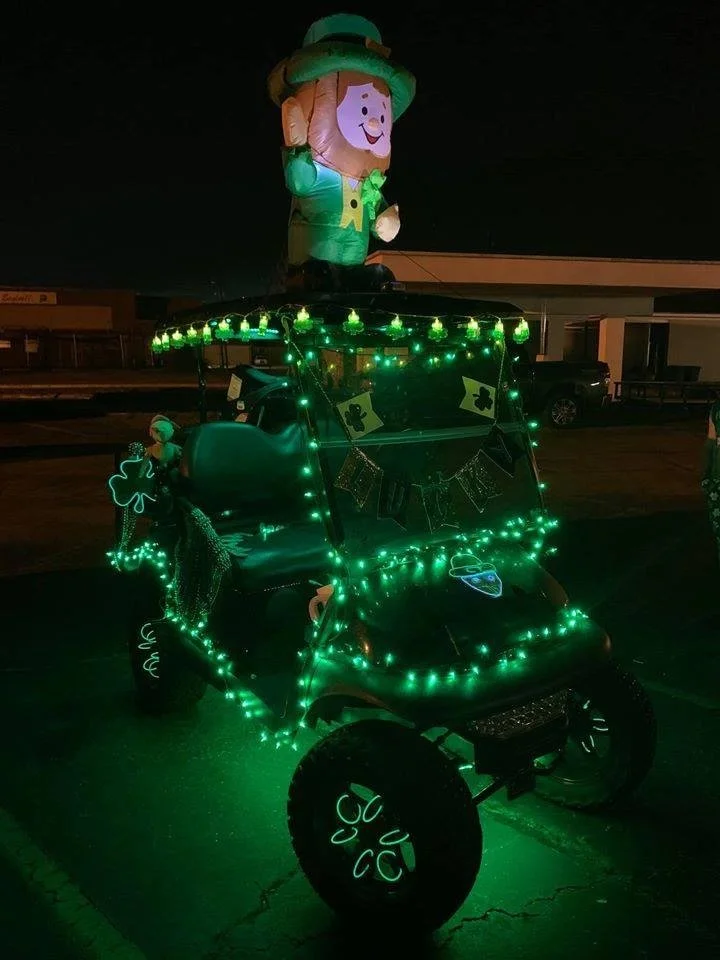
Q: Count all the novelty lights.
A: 15